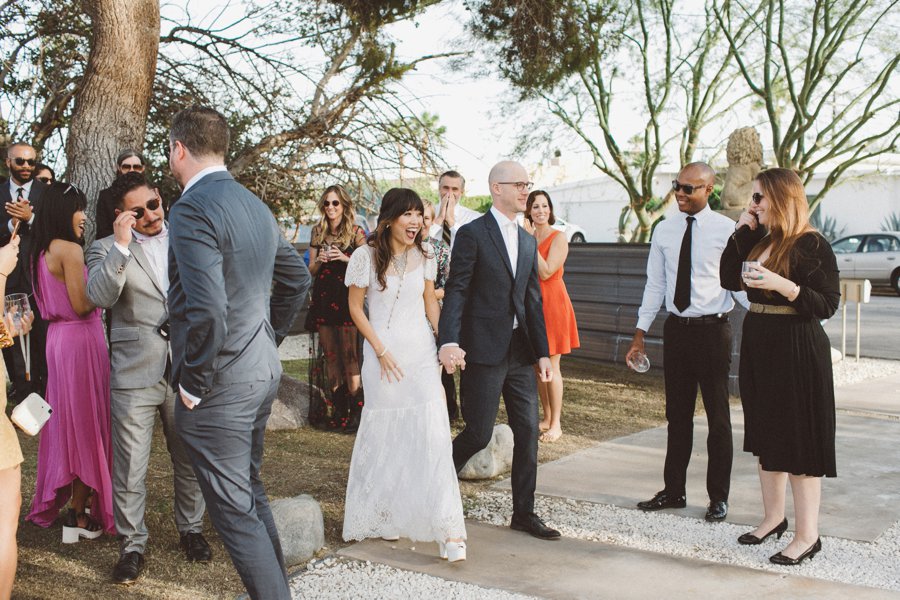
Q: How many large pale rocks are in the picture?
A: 3